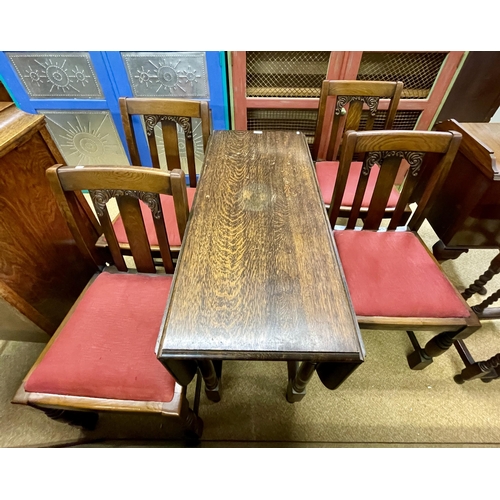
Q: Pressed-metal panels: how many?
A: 4